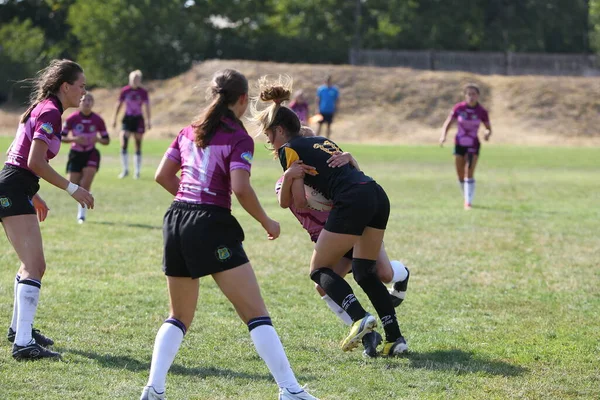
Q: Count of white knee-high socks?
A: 11